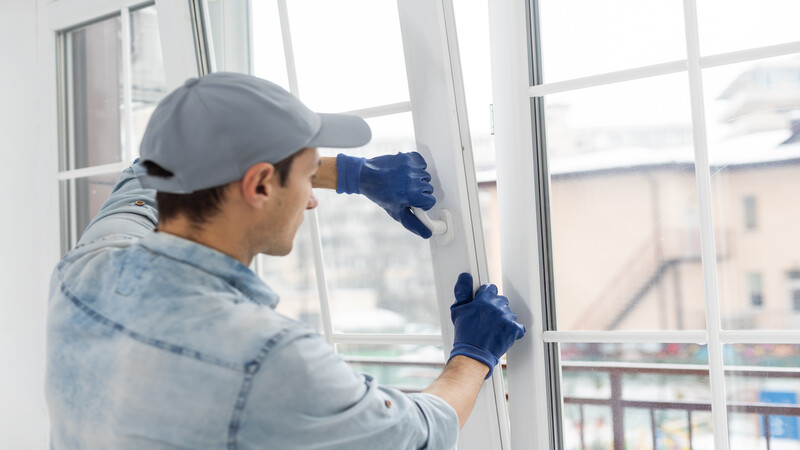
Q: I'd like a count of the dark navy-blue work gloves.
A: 2